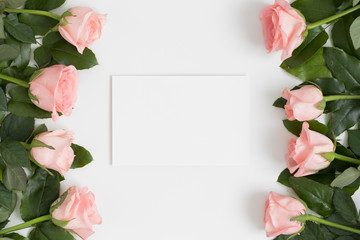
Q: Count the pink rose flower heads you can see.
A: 8